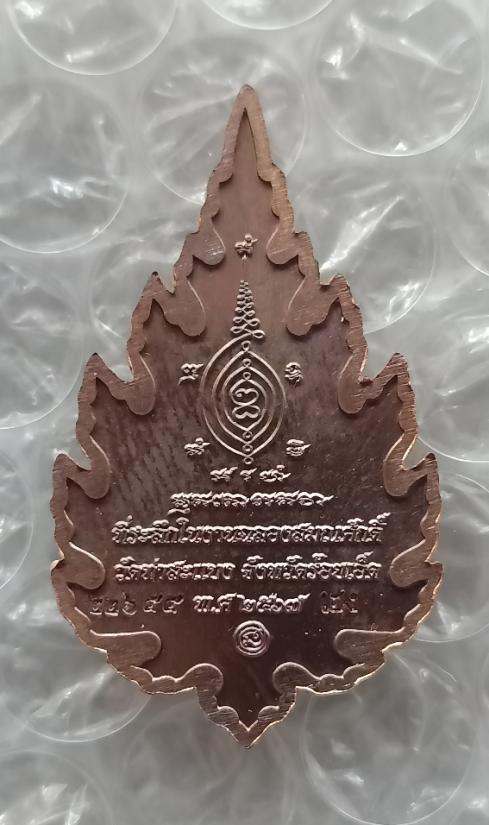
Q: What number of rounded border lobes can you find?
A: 14